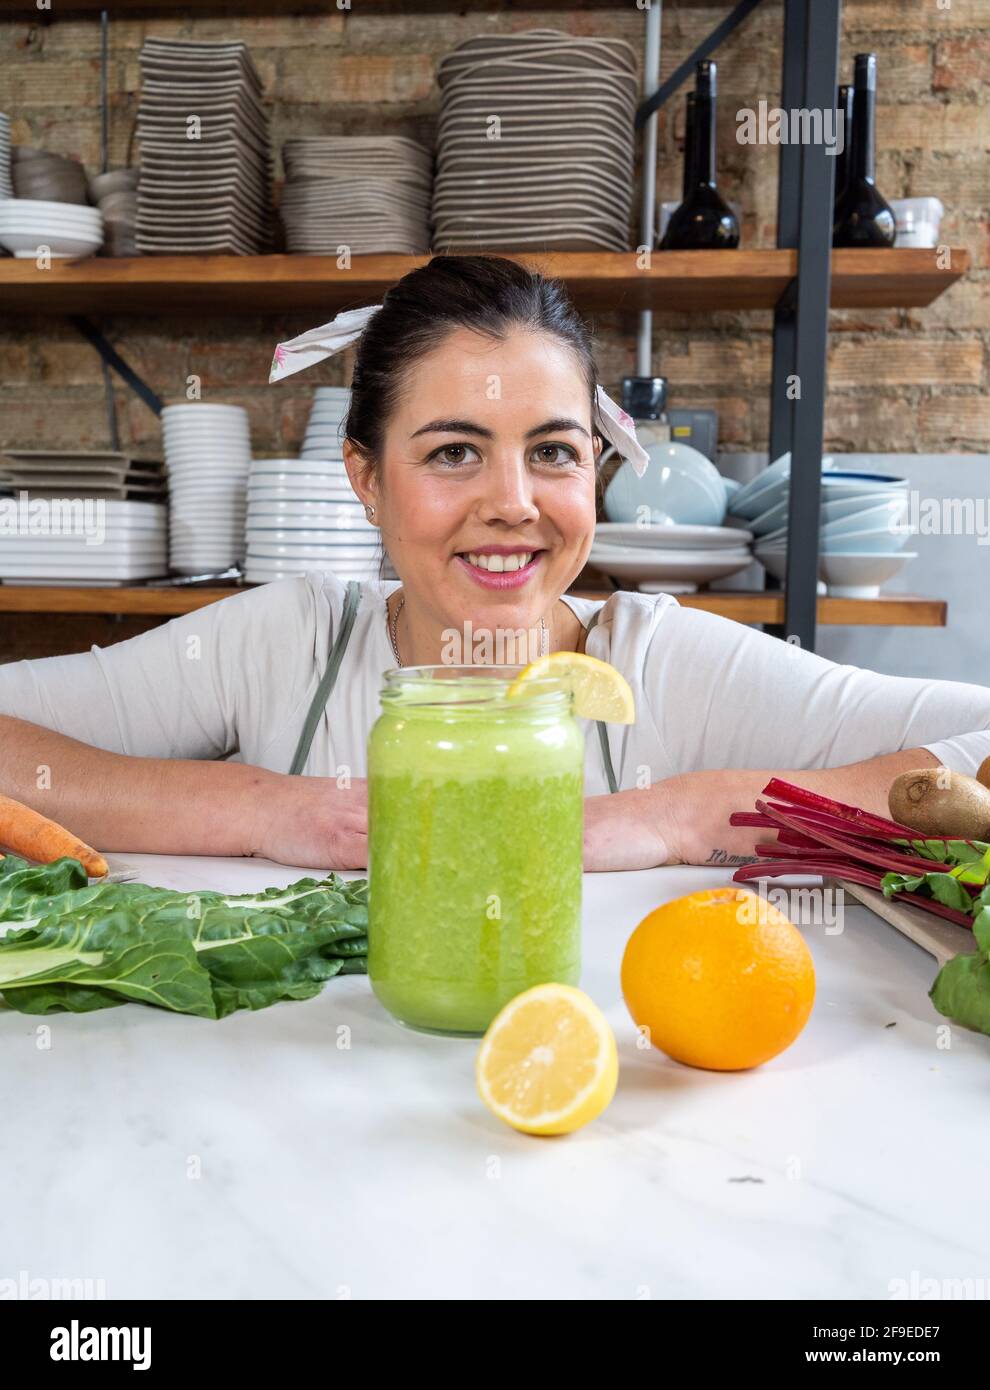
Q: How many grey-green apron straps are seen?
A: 2